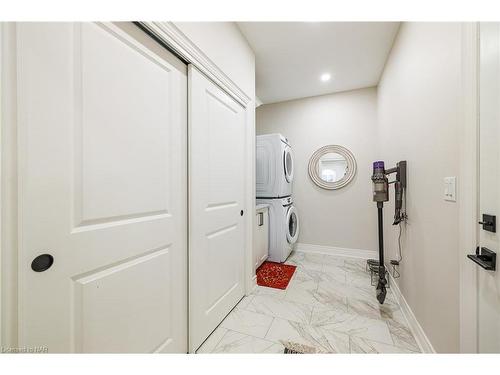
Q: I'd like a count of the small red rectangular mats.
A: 1